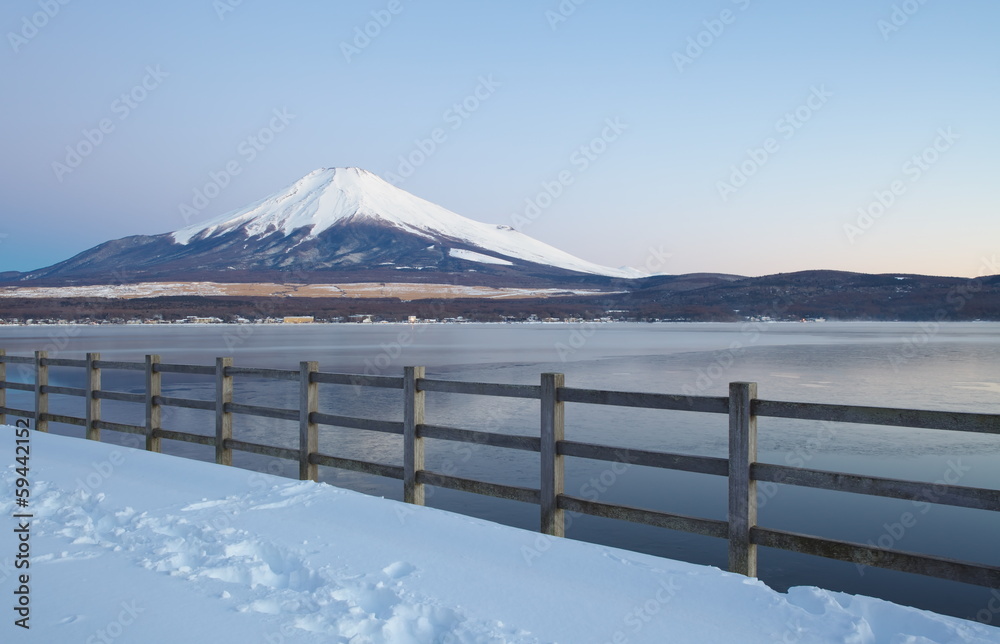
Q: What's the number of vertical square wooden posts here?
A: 9